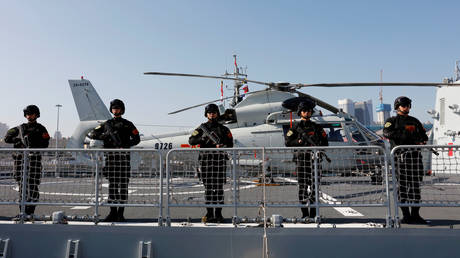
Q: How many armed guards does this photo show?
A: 5